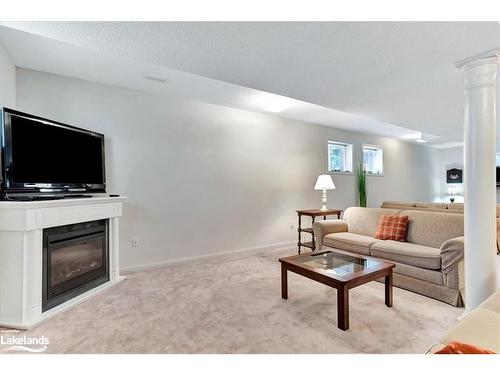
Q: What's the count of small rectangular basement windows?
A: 2